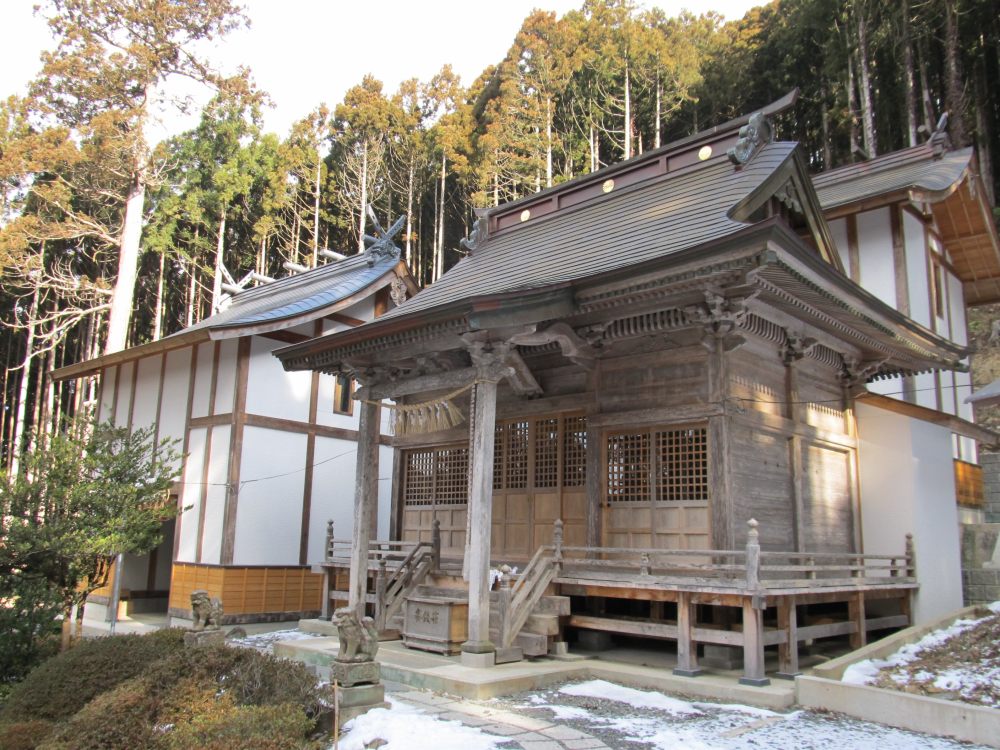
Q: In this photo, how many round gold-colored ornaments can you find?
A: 3